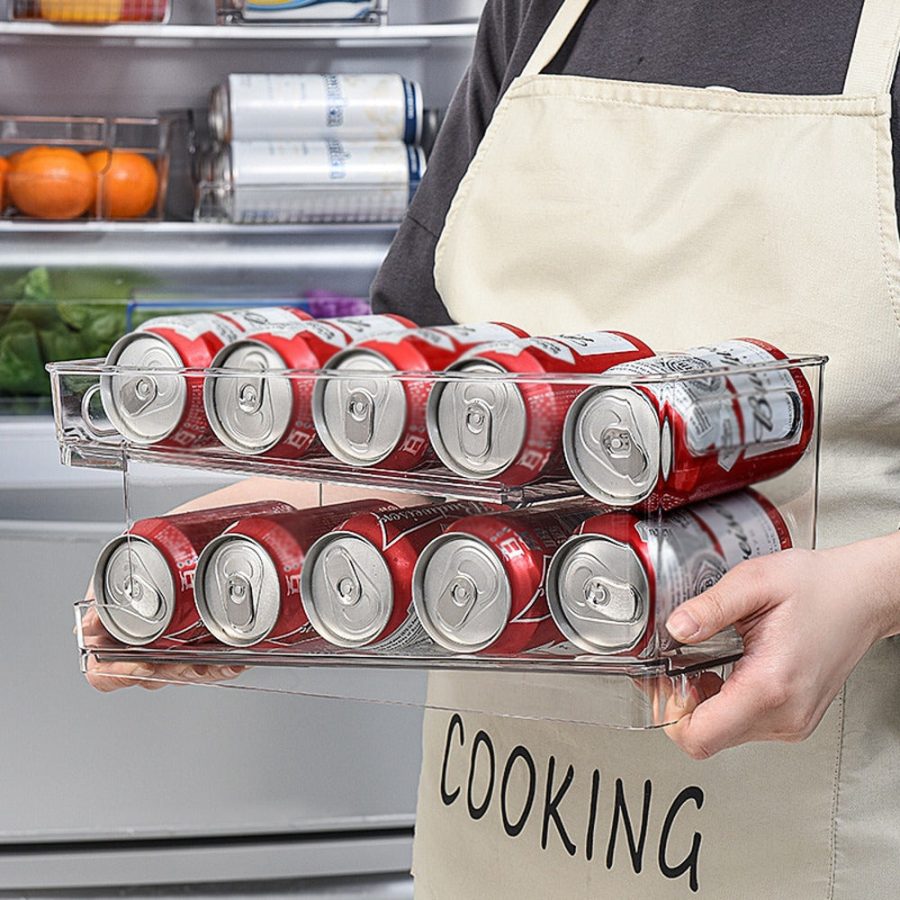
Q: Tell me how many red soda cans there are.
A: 10